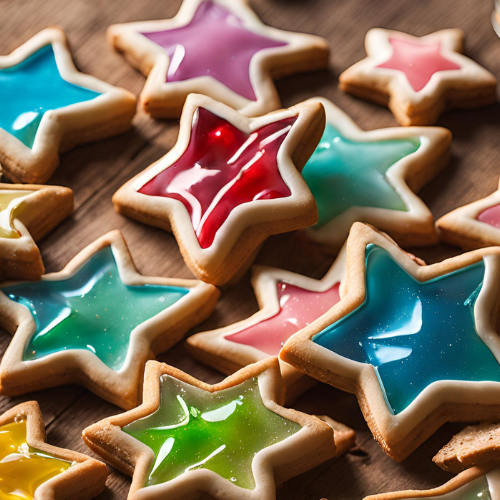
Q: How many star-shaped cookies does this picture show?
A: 13